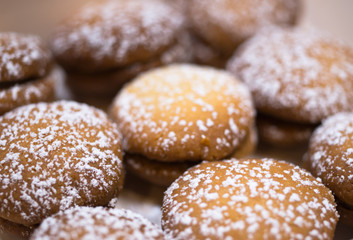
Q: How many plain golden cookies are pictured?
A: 0